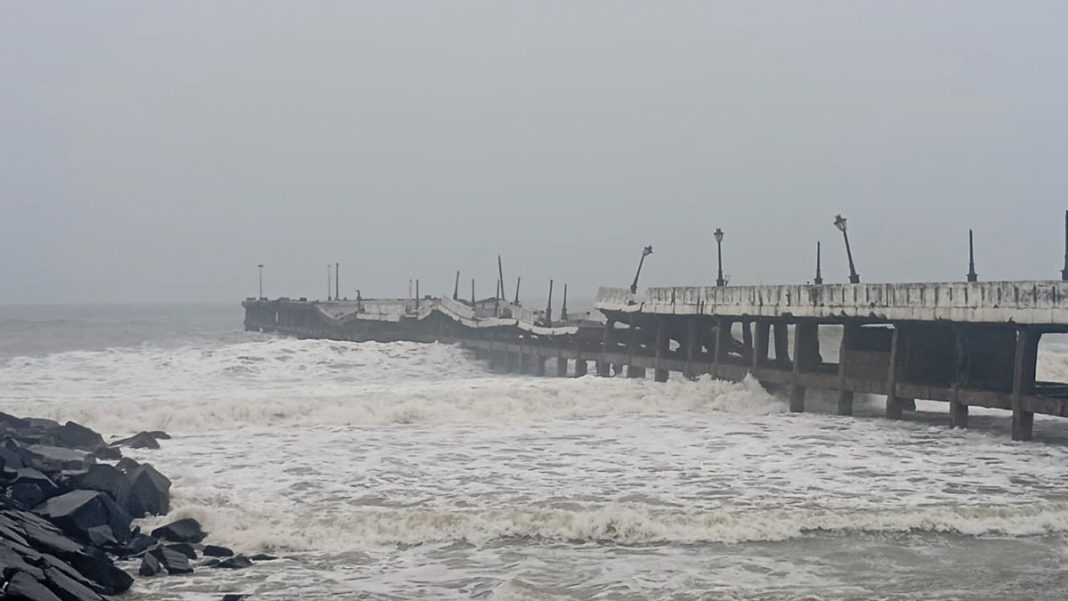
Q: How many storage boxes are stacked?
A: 0